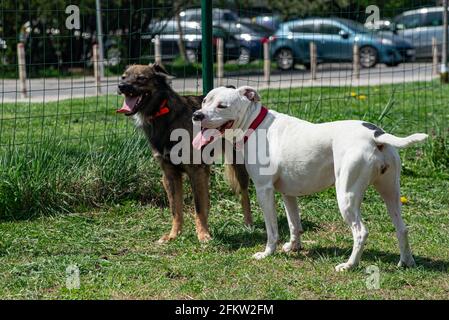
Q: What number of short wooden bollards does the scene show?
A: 8